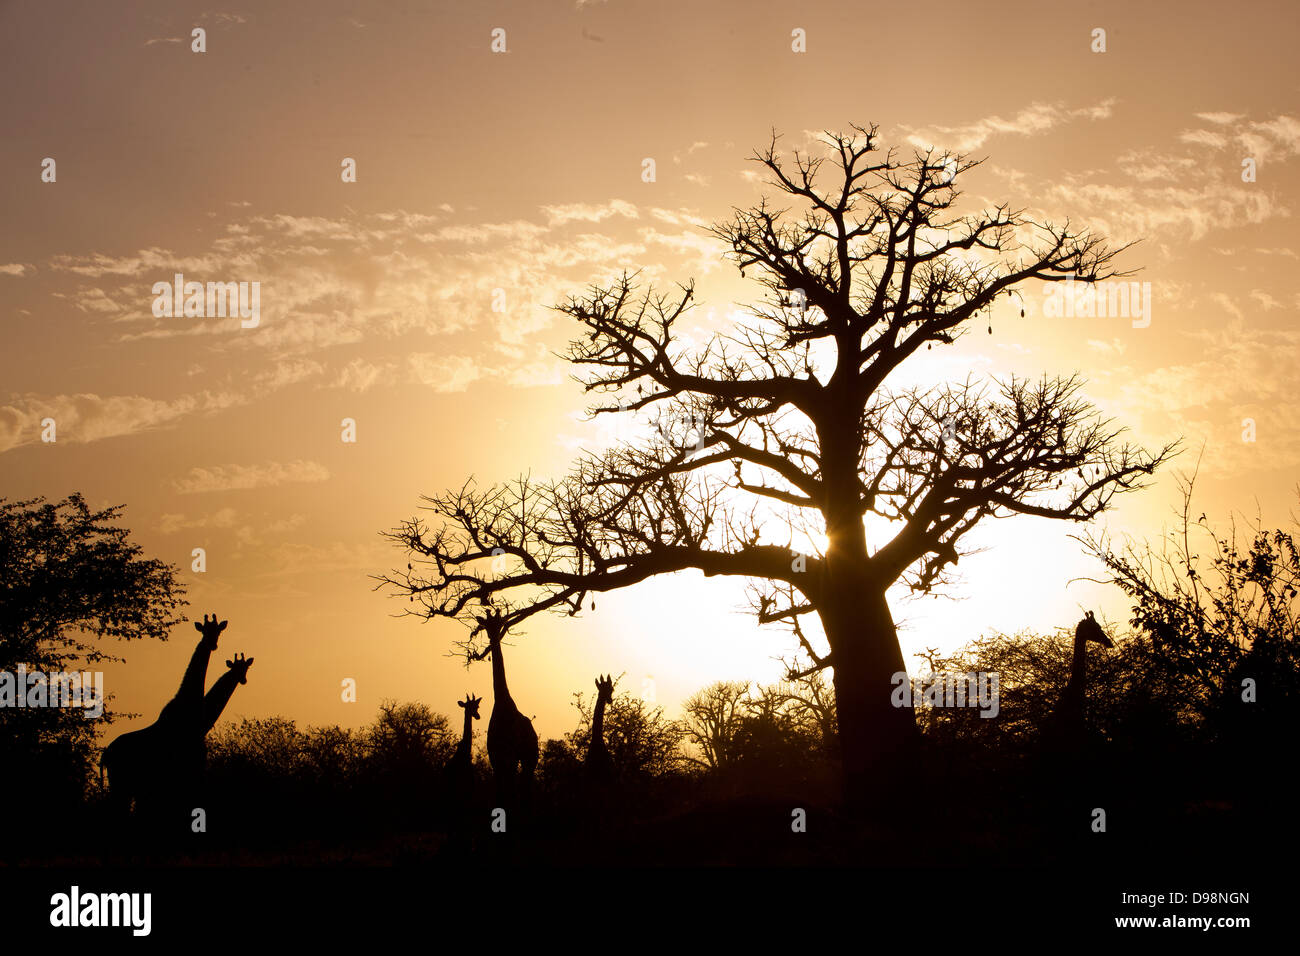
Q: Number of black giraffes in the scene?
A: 6